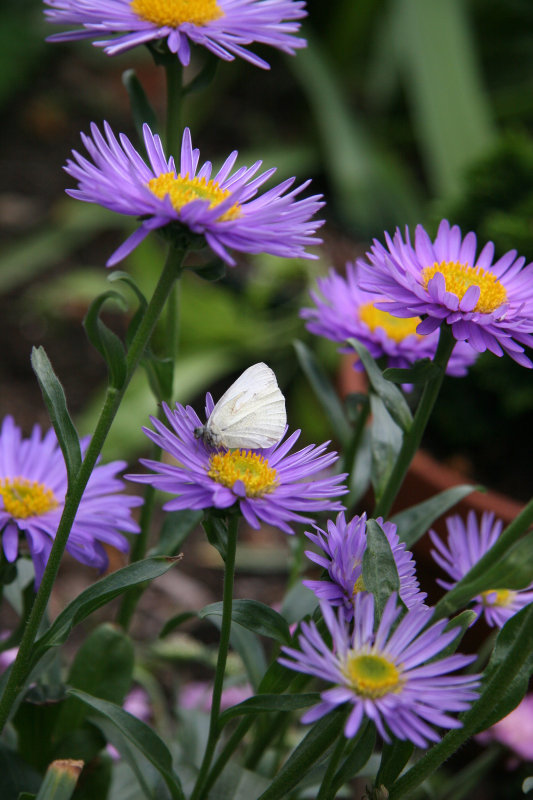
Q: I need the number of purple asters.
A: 9